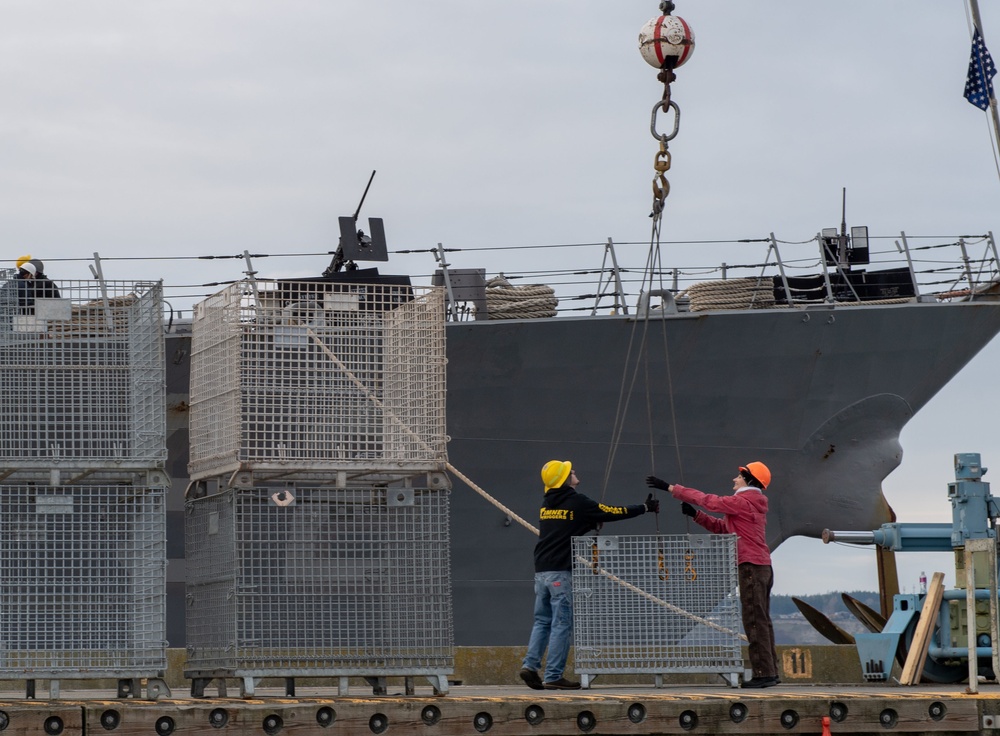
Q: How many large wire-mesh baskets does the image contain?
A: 5